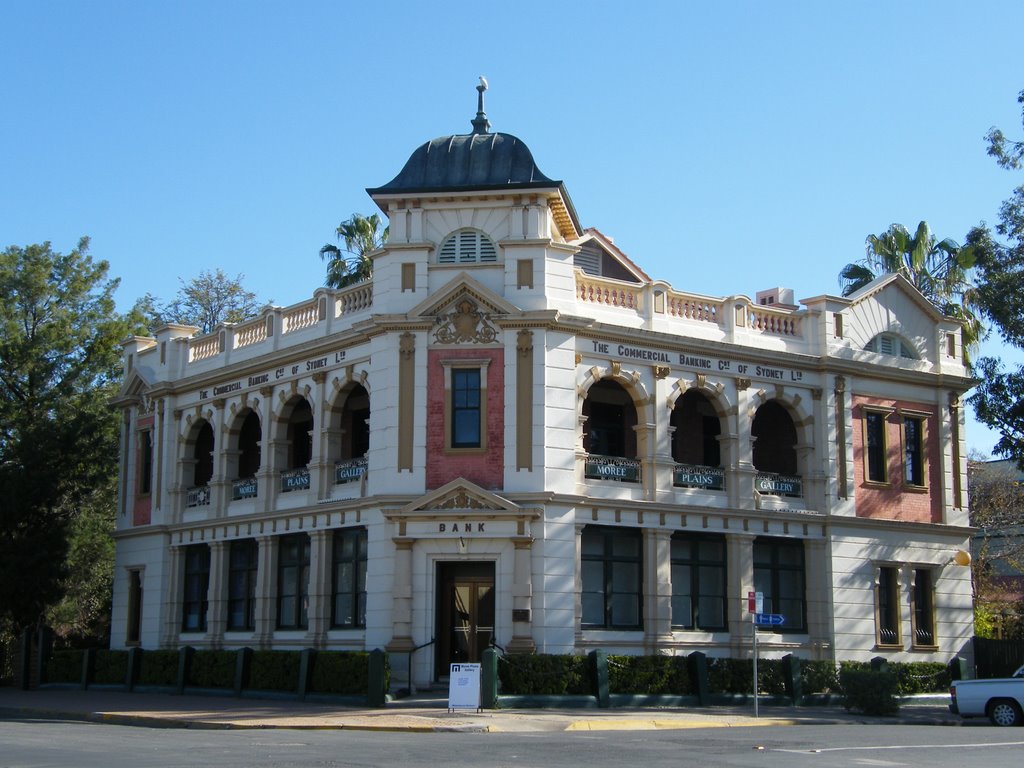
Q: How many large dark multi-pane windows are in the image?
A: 7